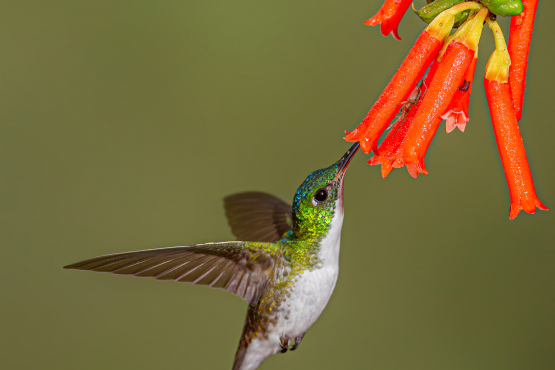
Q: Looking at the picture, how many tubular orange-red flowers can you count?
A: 7